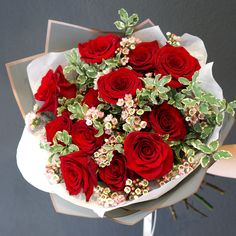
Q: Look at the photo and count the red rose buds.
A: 12